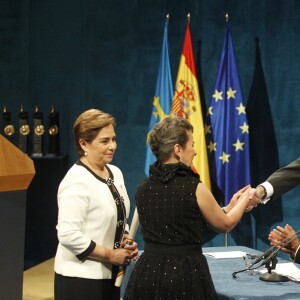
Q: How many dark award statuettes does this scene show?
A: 4